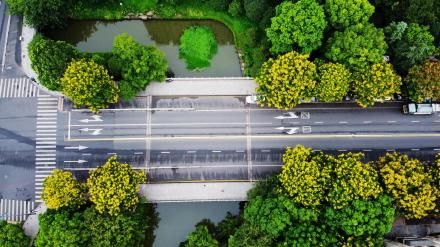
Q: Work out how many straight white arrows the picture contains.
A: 2